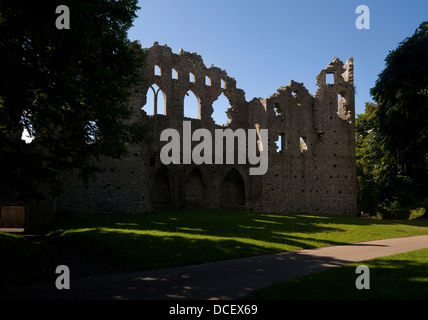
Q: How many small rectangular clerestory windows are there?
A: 5